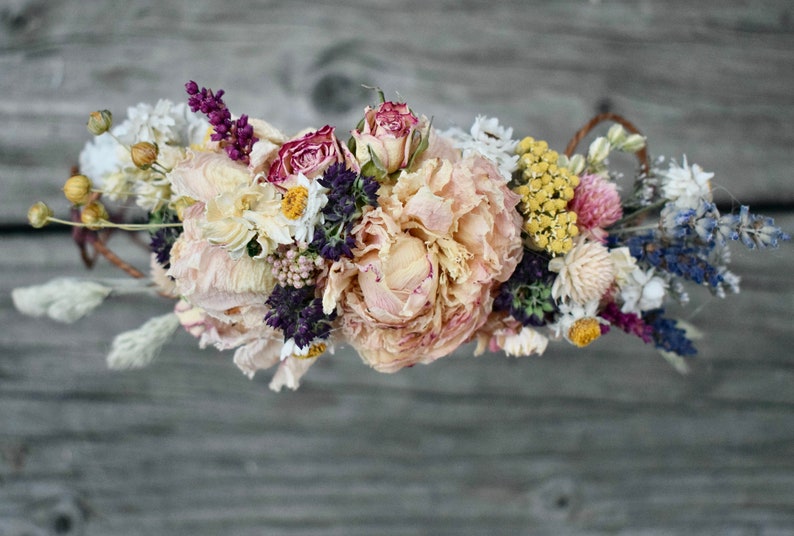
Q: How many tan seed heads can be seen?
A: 5